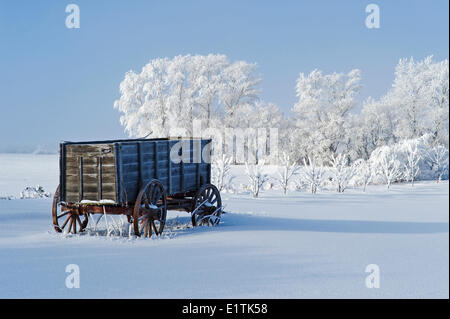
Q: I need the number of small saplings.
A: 9